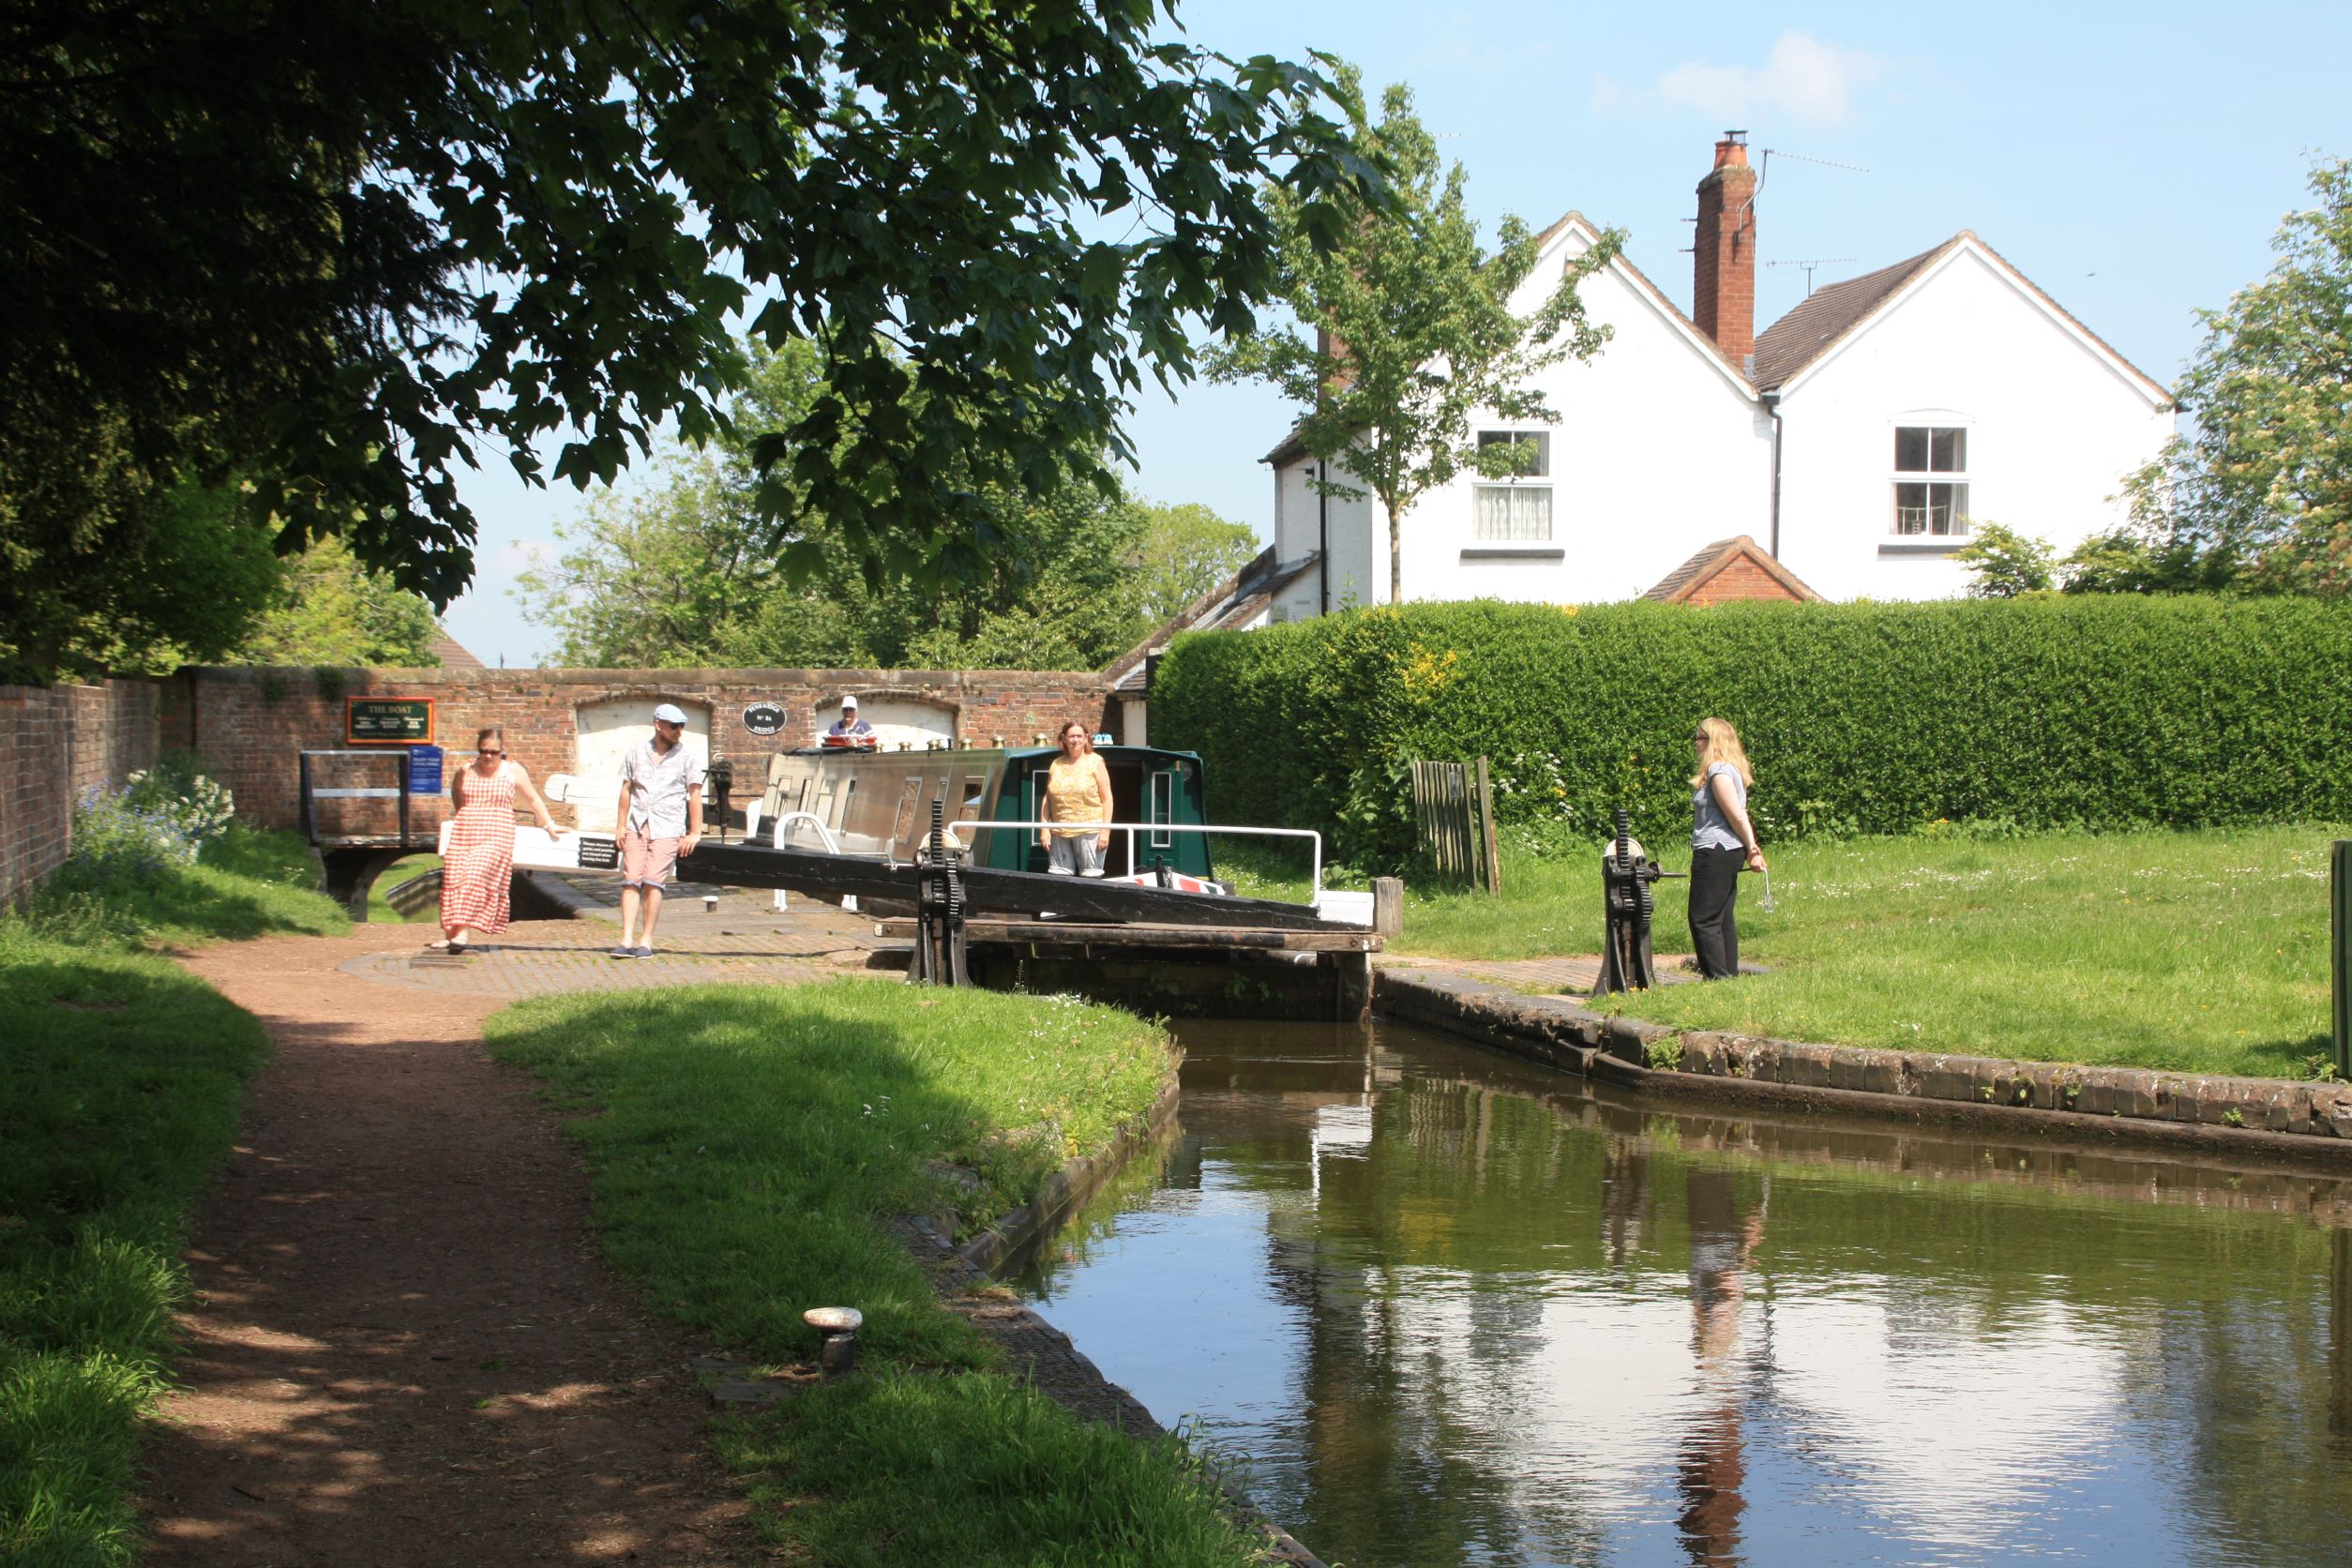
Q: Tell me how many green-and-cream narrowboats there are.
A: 1